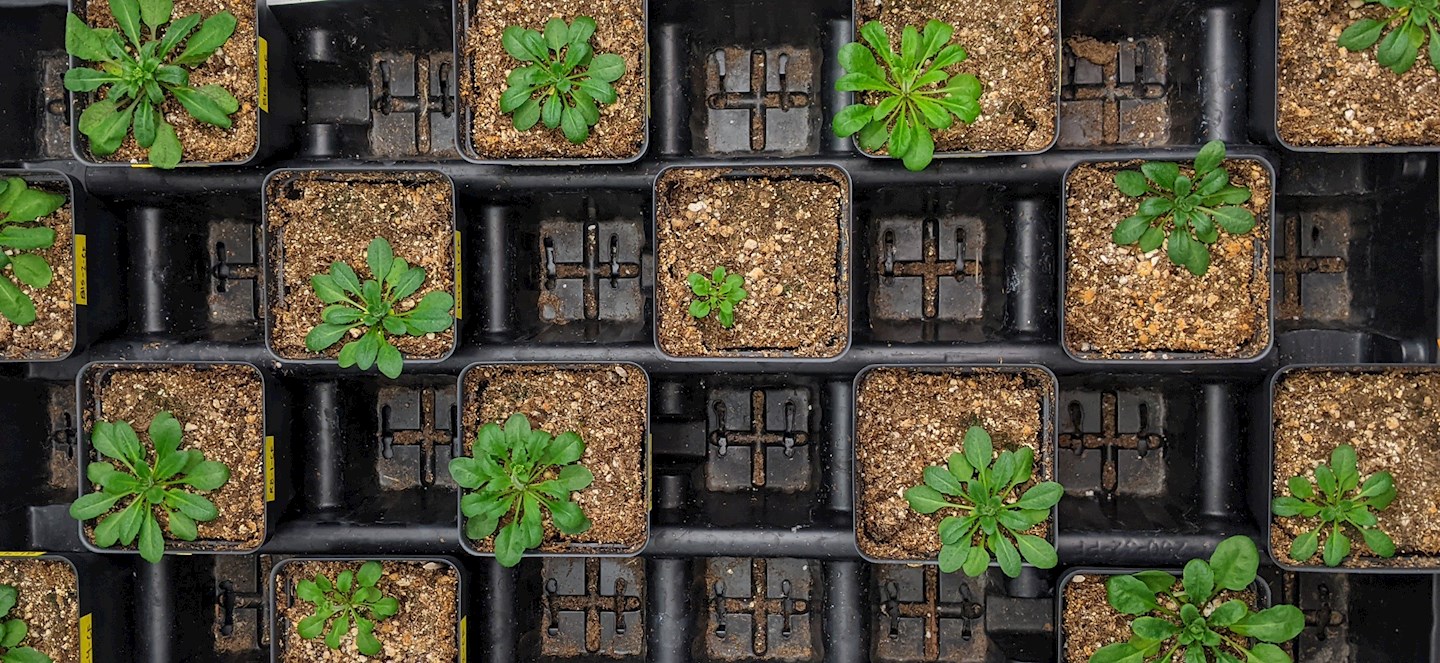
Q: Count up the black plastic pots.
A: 15